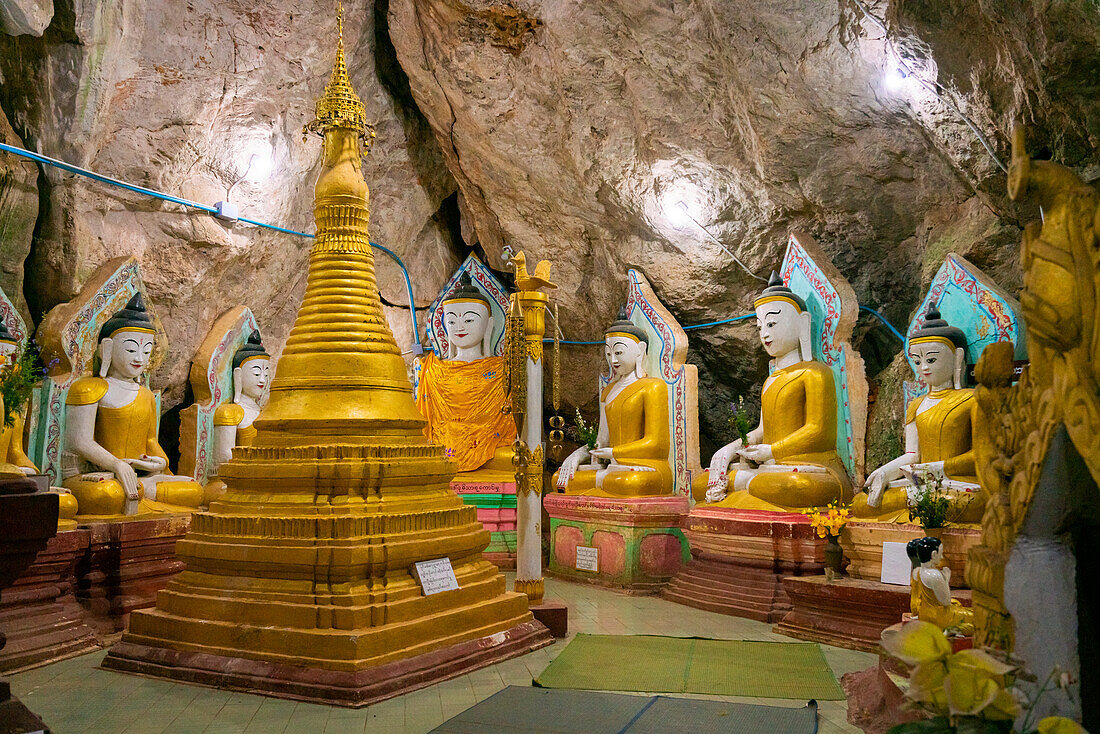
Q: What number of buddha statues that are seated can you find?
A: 7